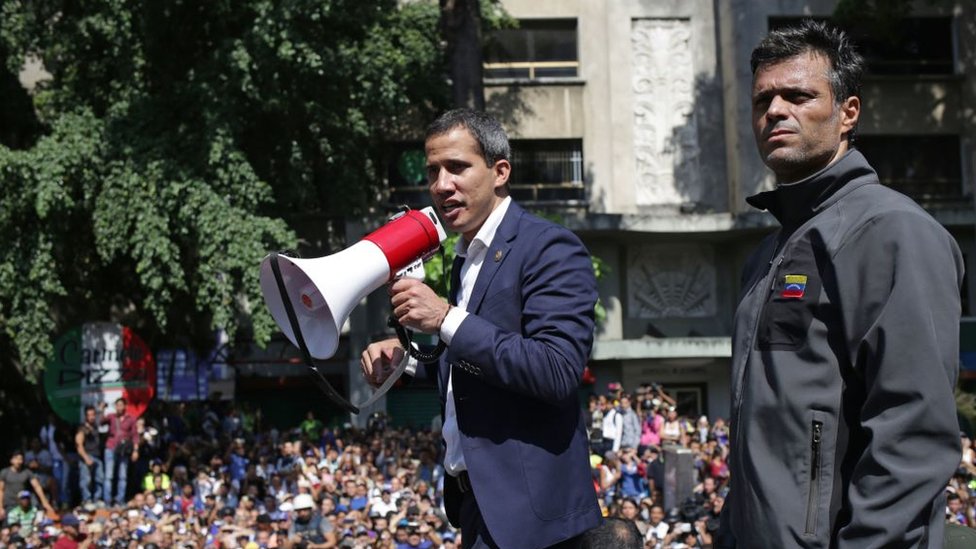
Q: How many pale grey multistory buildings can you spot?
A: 1